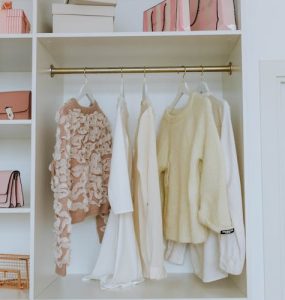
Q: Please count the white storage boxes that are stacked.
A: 2